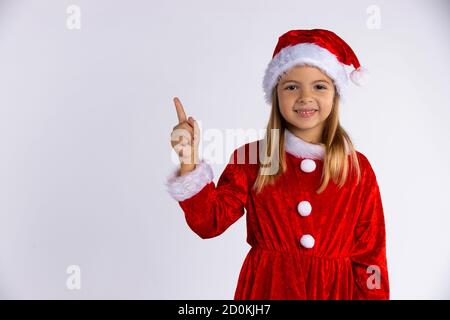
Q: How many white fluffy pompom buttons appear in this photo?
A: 3